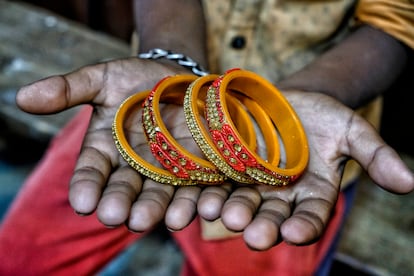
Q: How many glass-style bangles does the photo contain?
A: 4